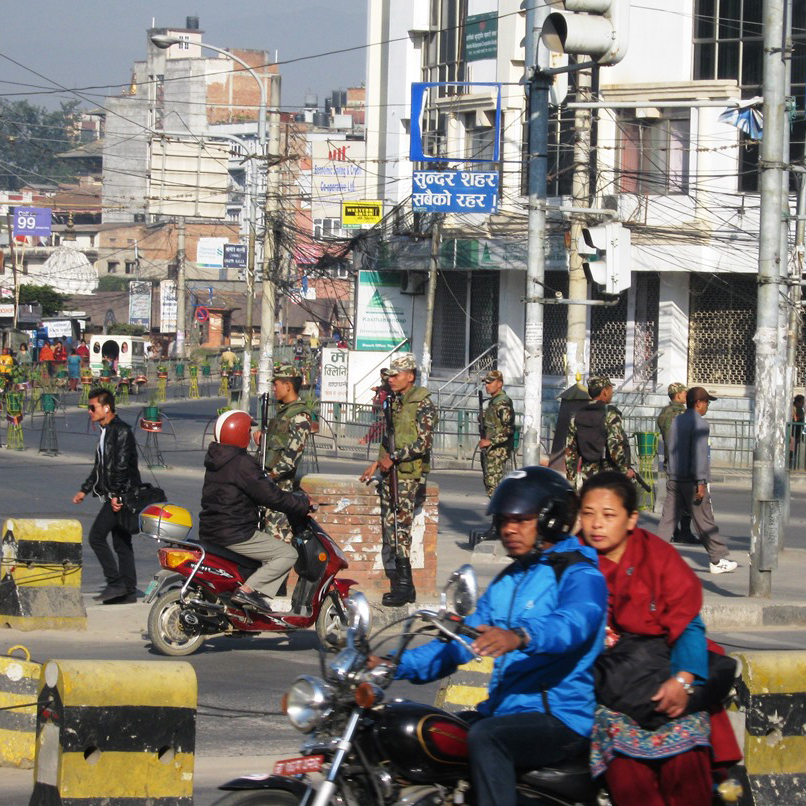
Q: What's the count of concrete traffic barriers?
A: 5